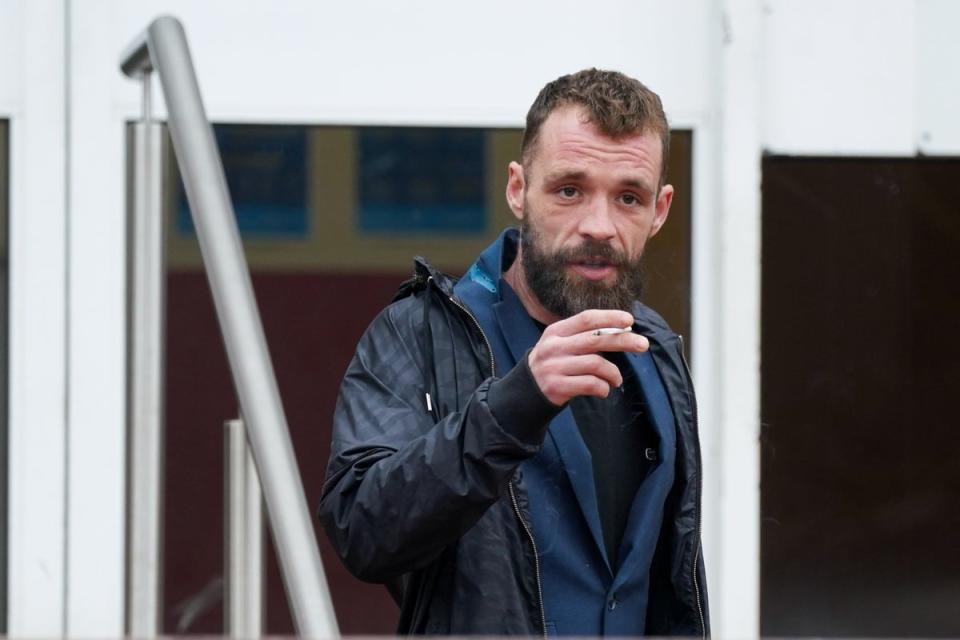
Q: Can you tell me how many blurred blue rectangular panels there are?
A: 2